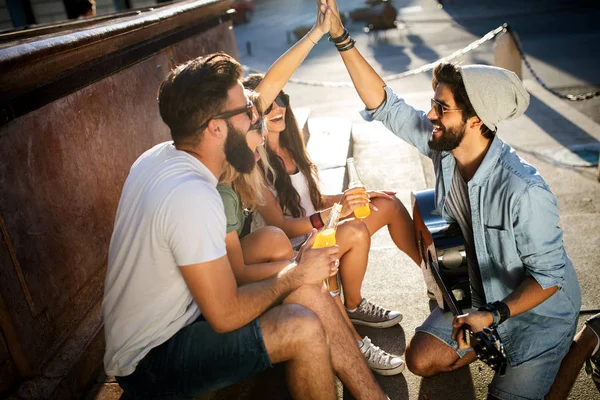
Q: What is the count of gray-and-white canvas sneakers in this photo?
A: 2